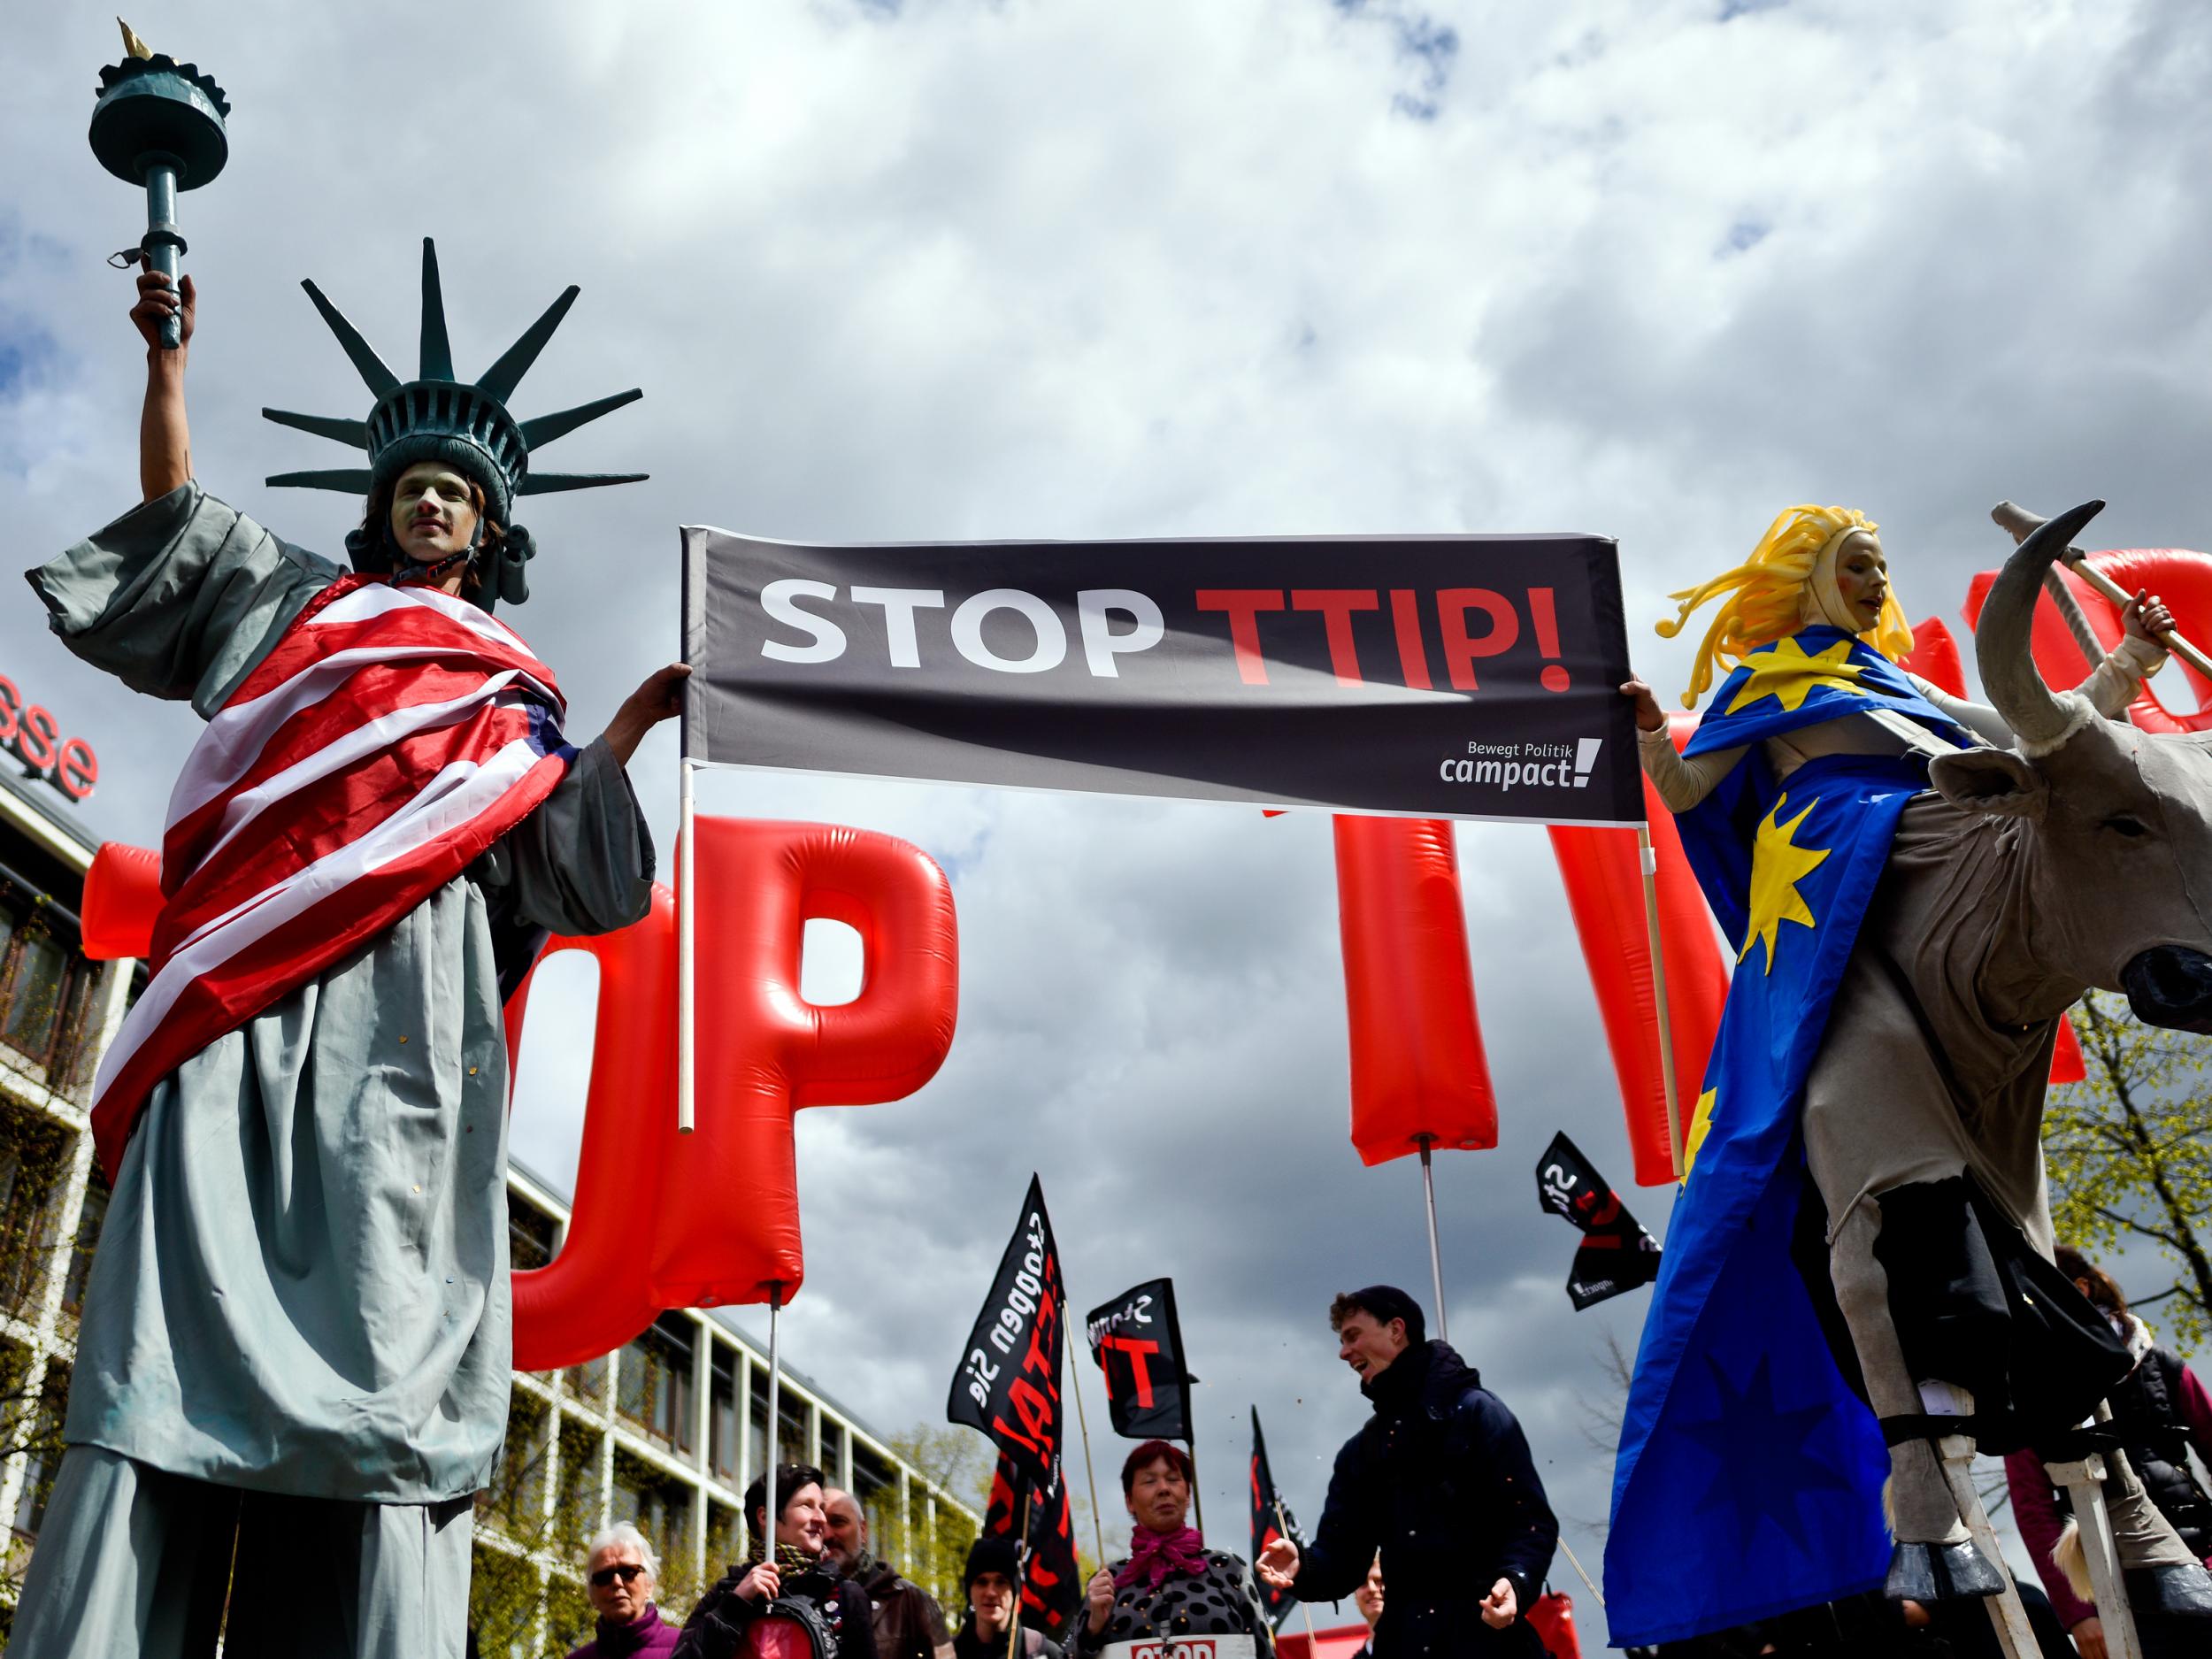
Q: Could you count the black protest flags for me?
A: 5